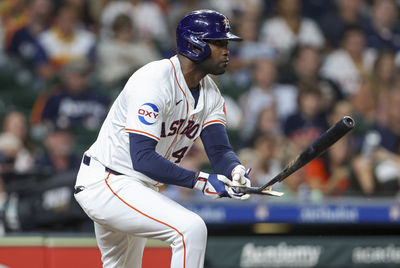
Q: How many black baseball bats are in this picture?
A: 1